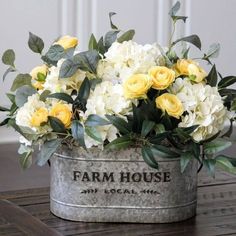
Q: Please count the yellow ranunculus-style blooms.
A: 9